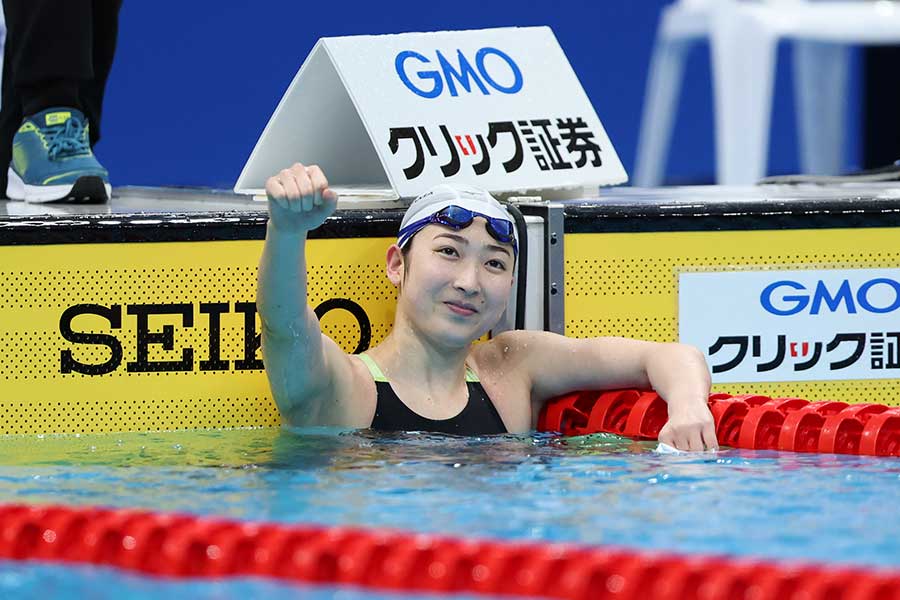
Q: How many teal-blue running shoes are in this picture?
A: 1